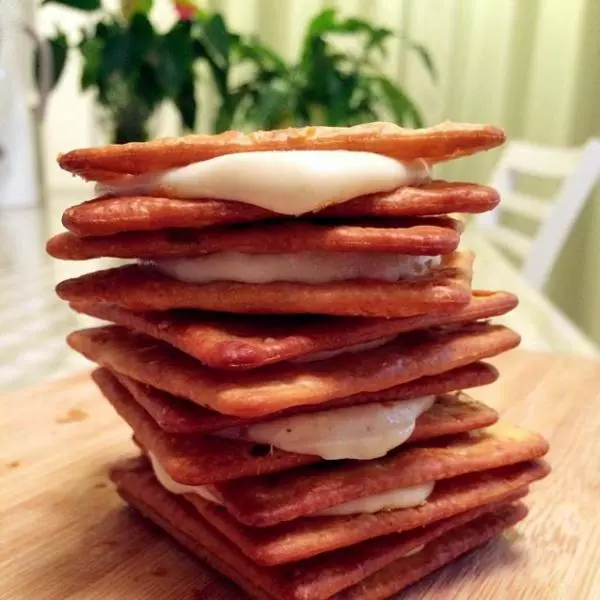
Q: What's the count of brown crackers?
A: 12